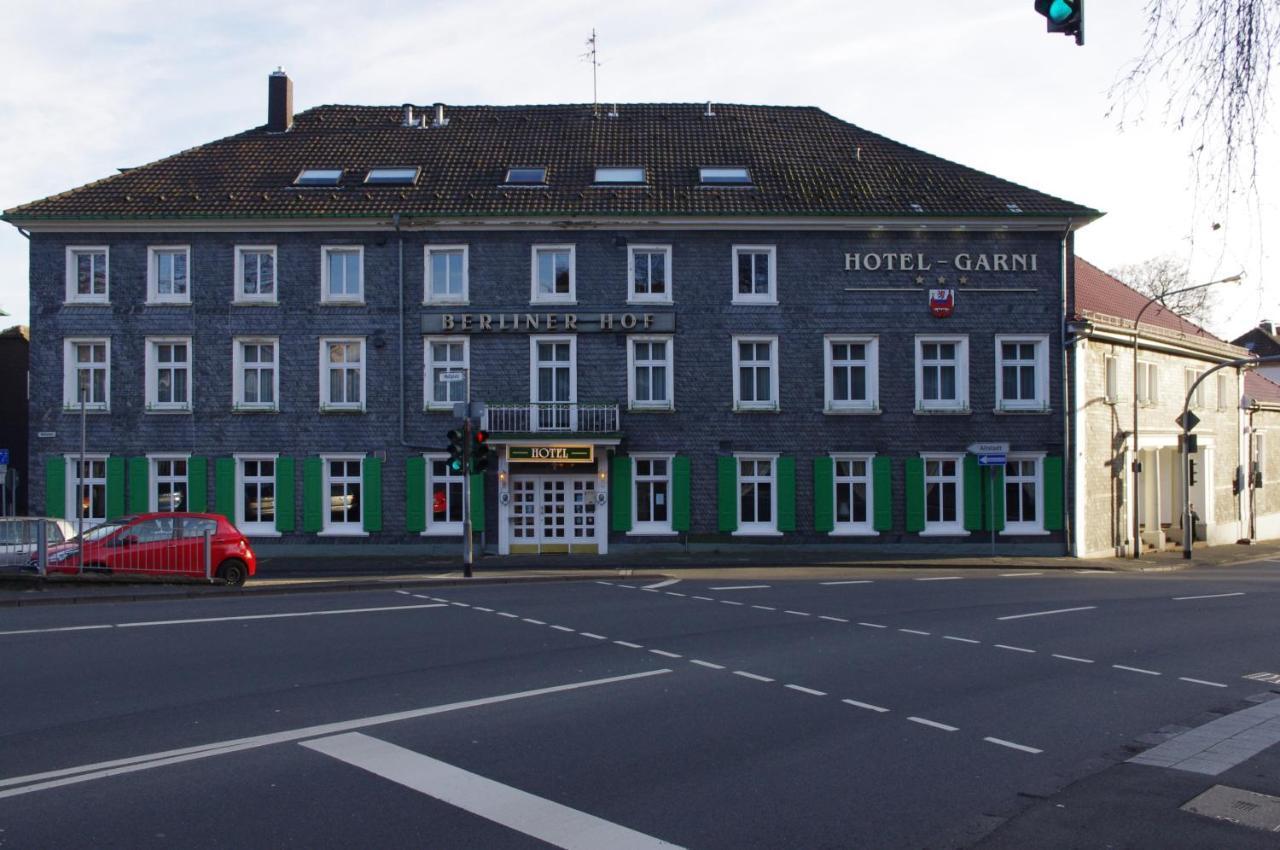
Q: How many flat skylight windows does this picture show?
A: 5